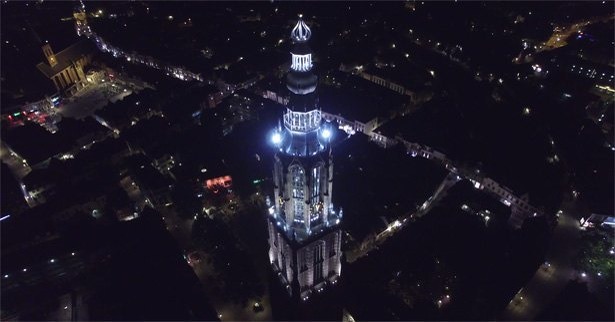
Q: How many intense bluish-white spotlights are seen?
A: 2